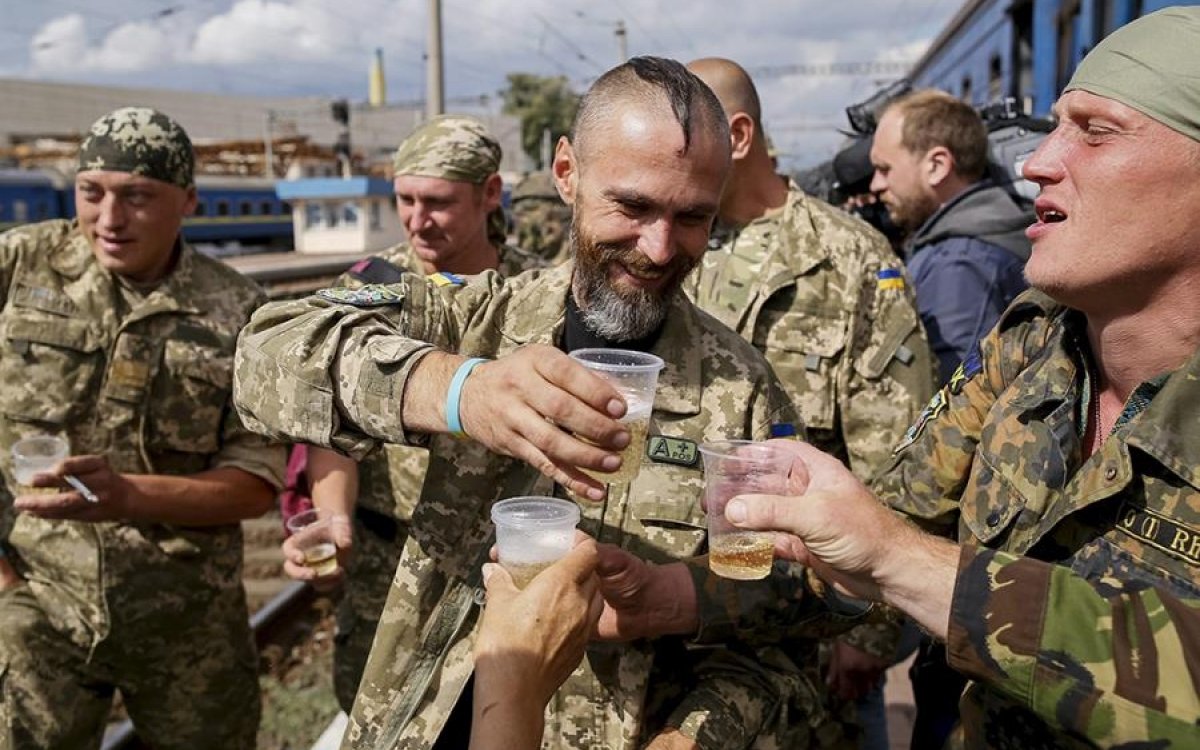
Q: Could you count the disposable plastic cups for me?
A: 5